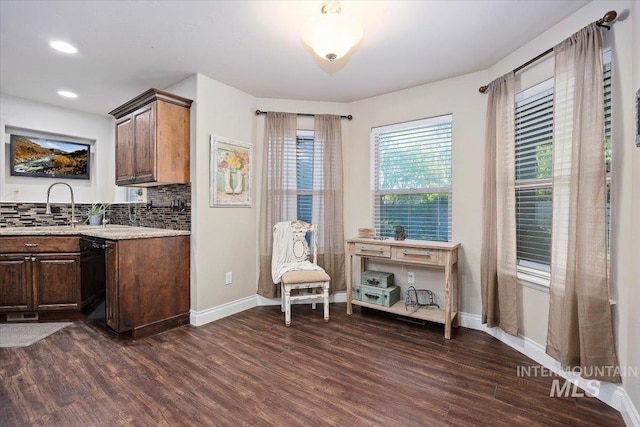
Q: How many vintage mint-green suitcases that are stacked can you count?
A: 2